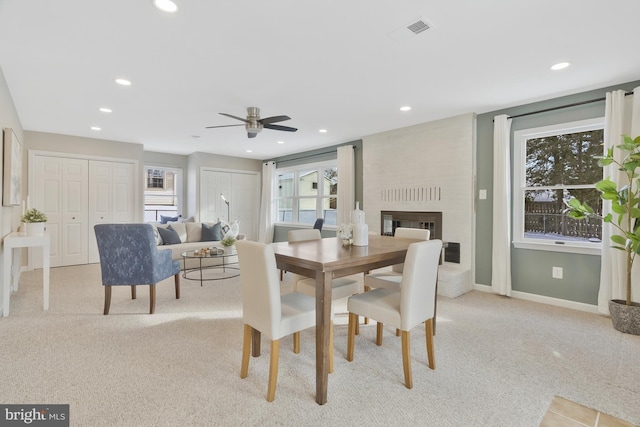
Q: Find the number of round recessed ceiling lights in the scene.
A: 9